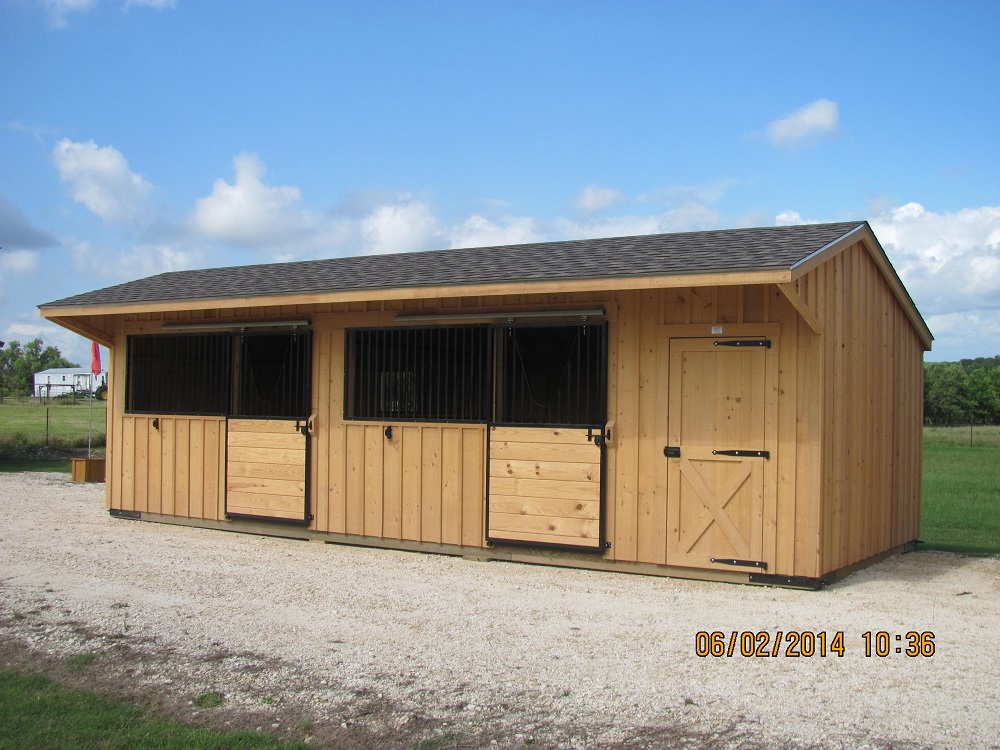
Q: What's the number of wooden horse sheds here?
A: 1